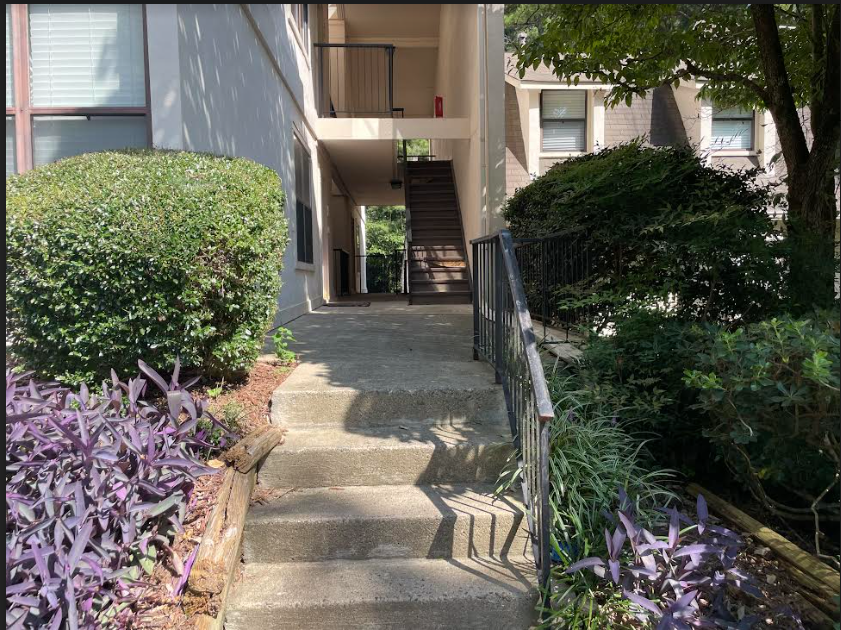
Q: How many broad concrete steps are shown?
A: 4